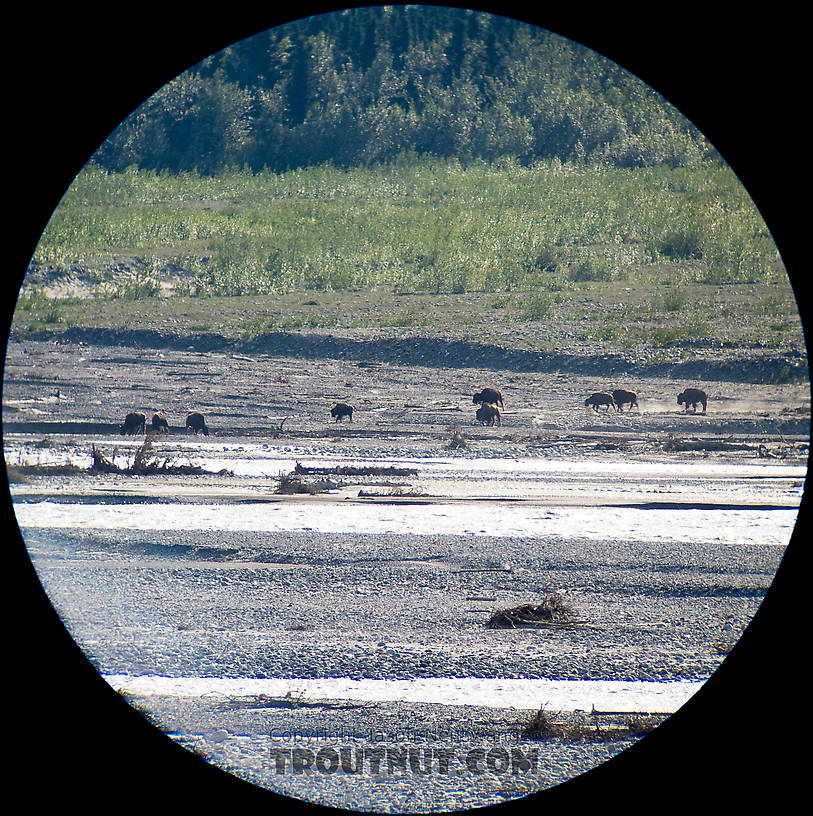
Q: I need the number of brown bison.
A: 9